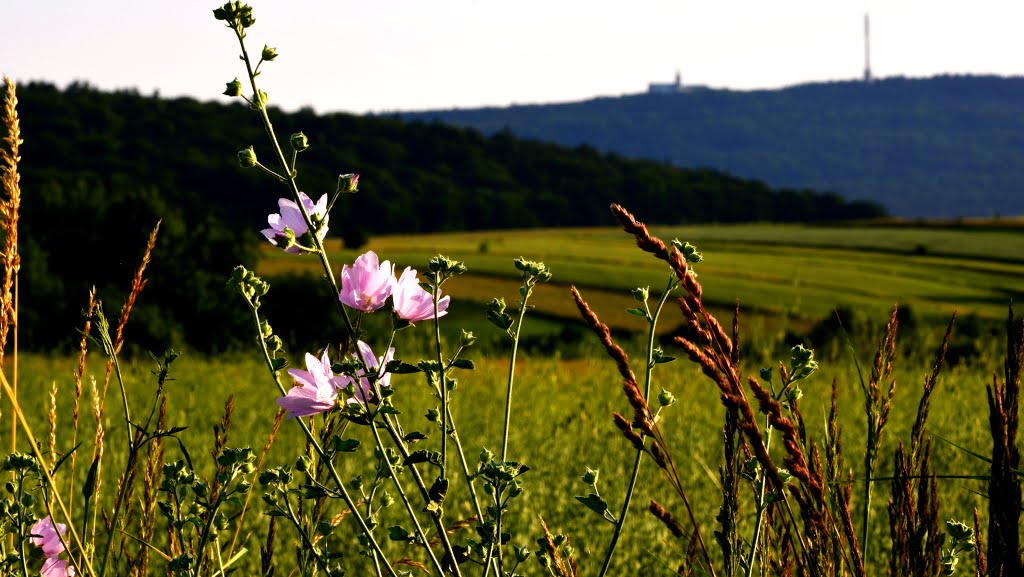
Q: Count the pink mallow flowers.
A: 7